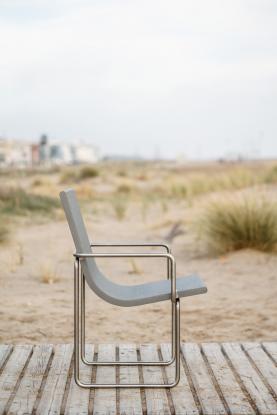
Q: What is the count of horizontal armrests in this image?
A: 2